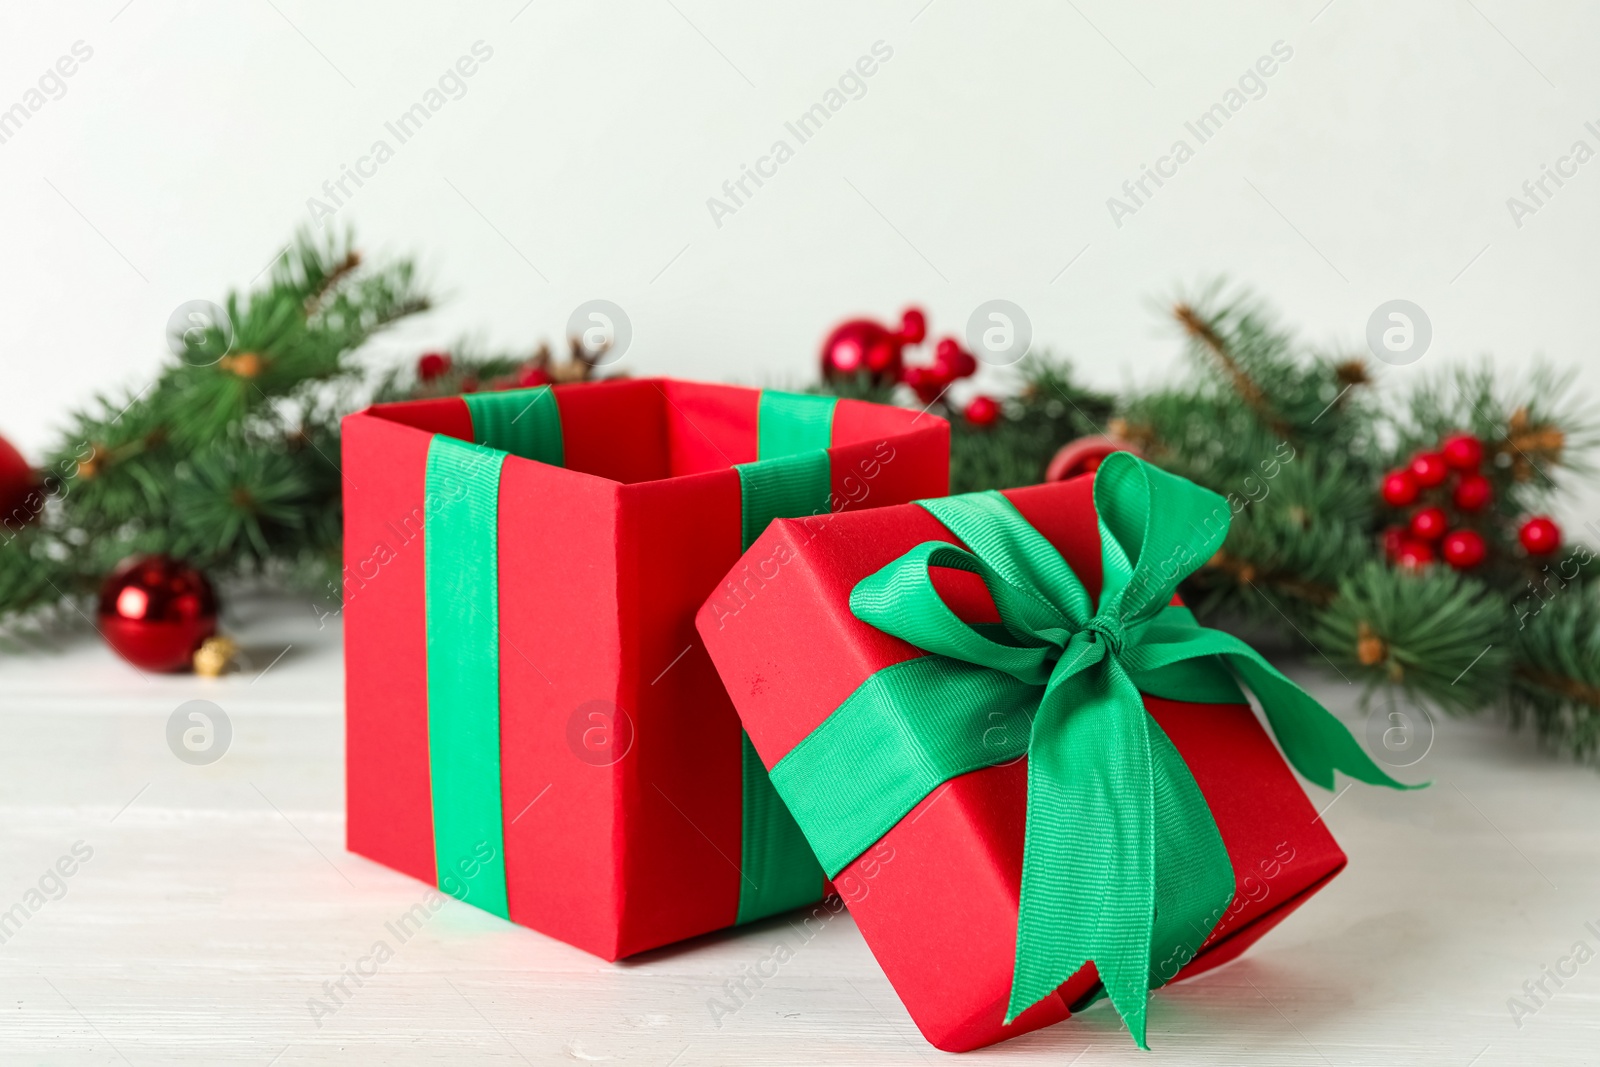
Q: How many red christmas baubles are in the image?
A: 4